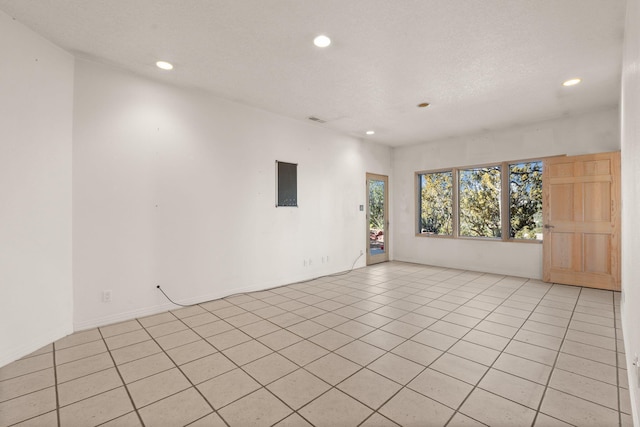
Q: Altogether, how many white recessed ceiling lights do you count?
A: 4